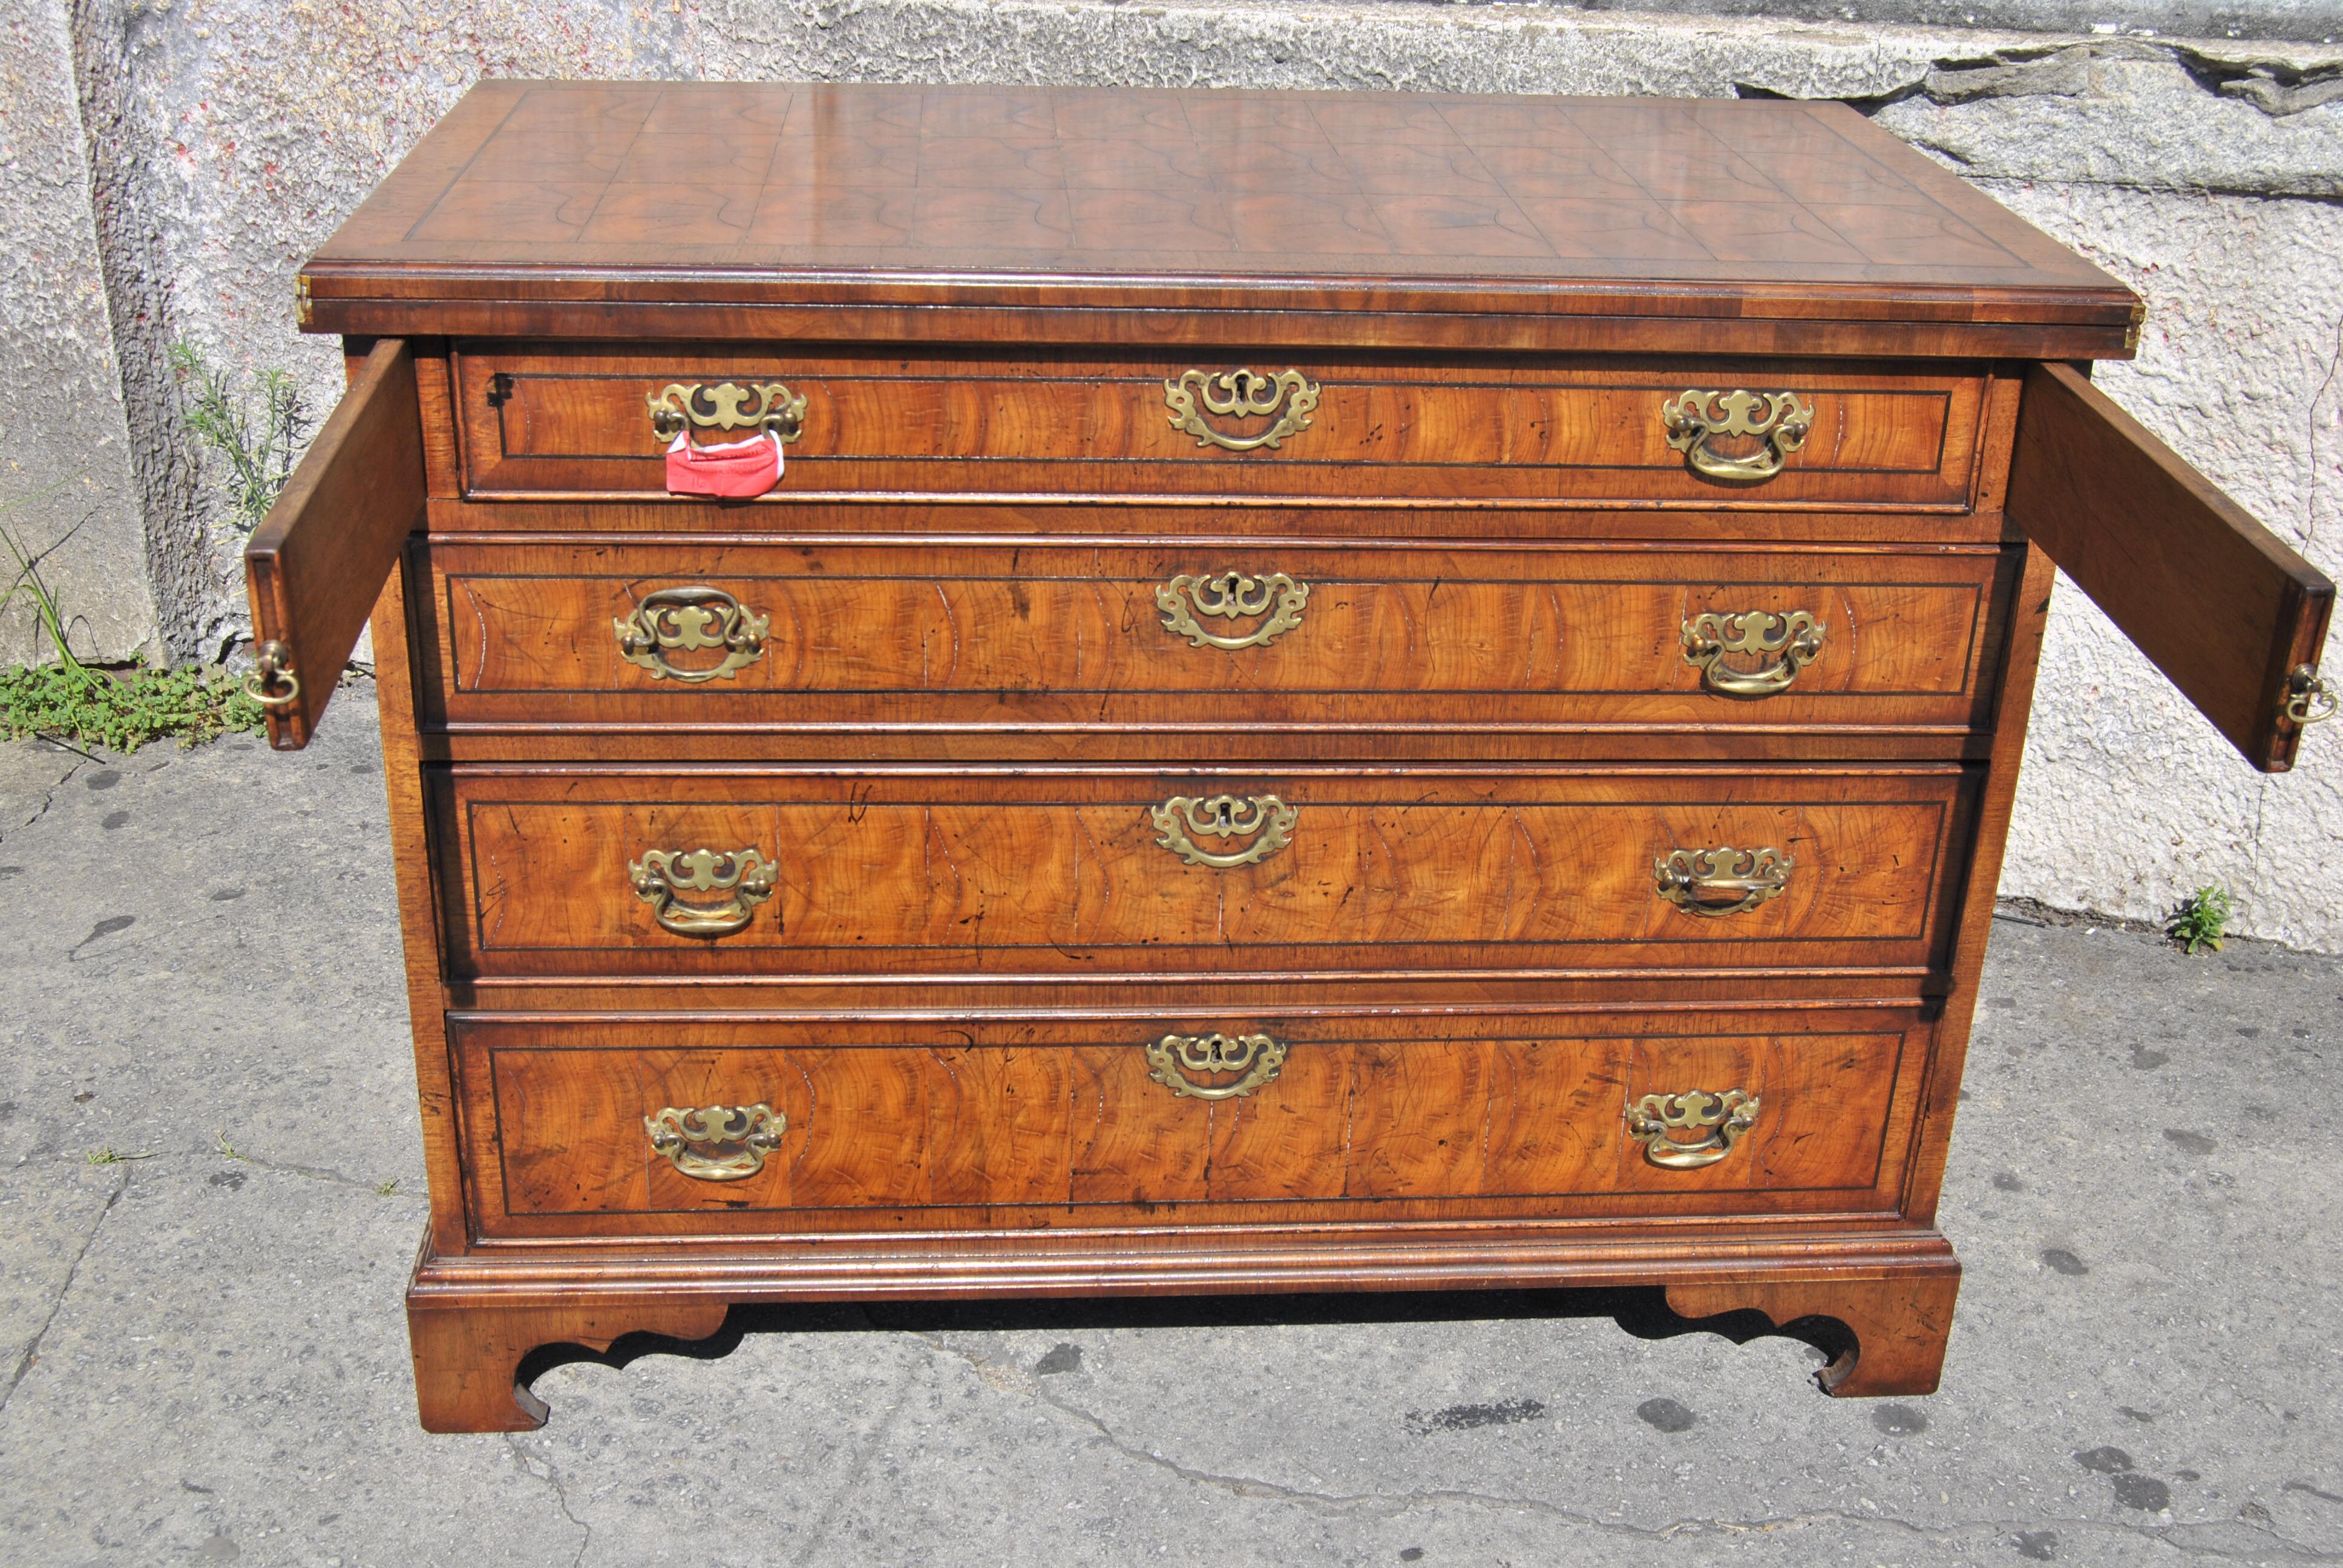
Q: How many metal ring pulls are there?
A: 2